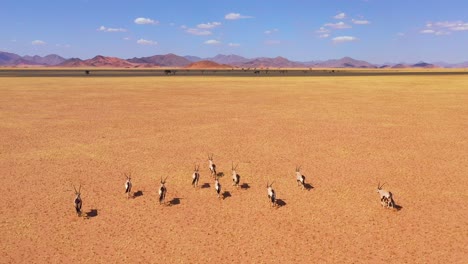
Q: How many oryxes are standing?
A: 10